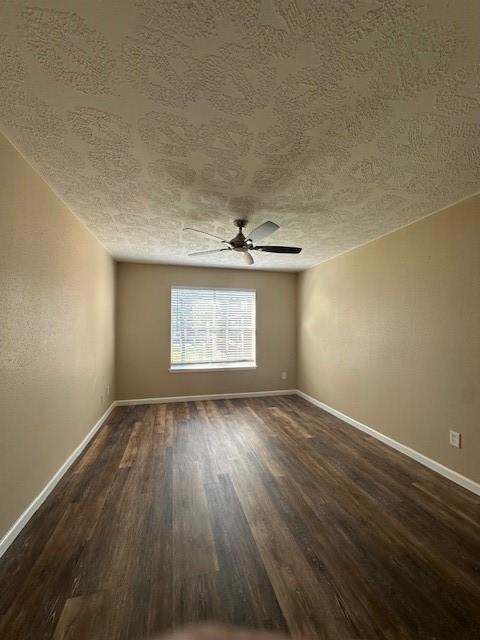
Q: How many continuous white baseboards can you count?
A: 3